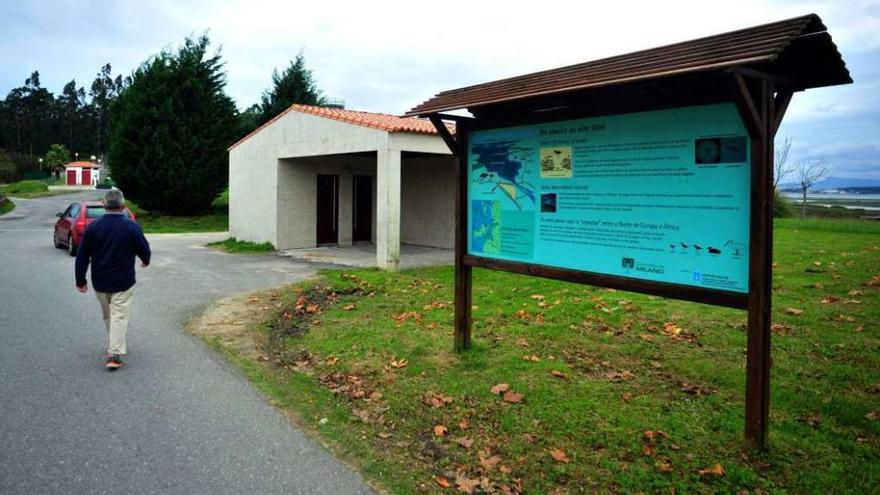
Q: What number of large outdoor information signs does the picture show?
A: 1